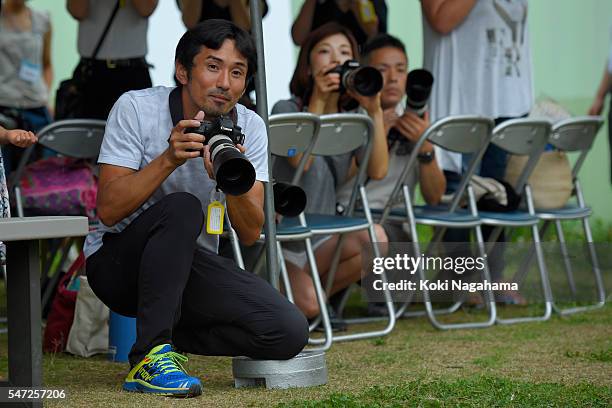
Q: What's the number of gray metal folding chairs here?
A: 6